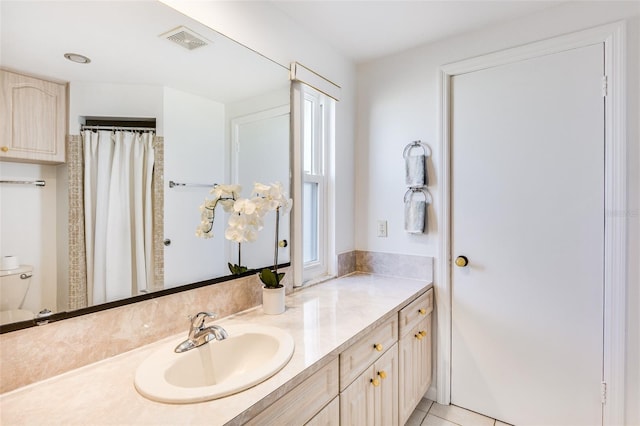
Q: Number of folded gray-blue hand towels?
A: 2